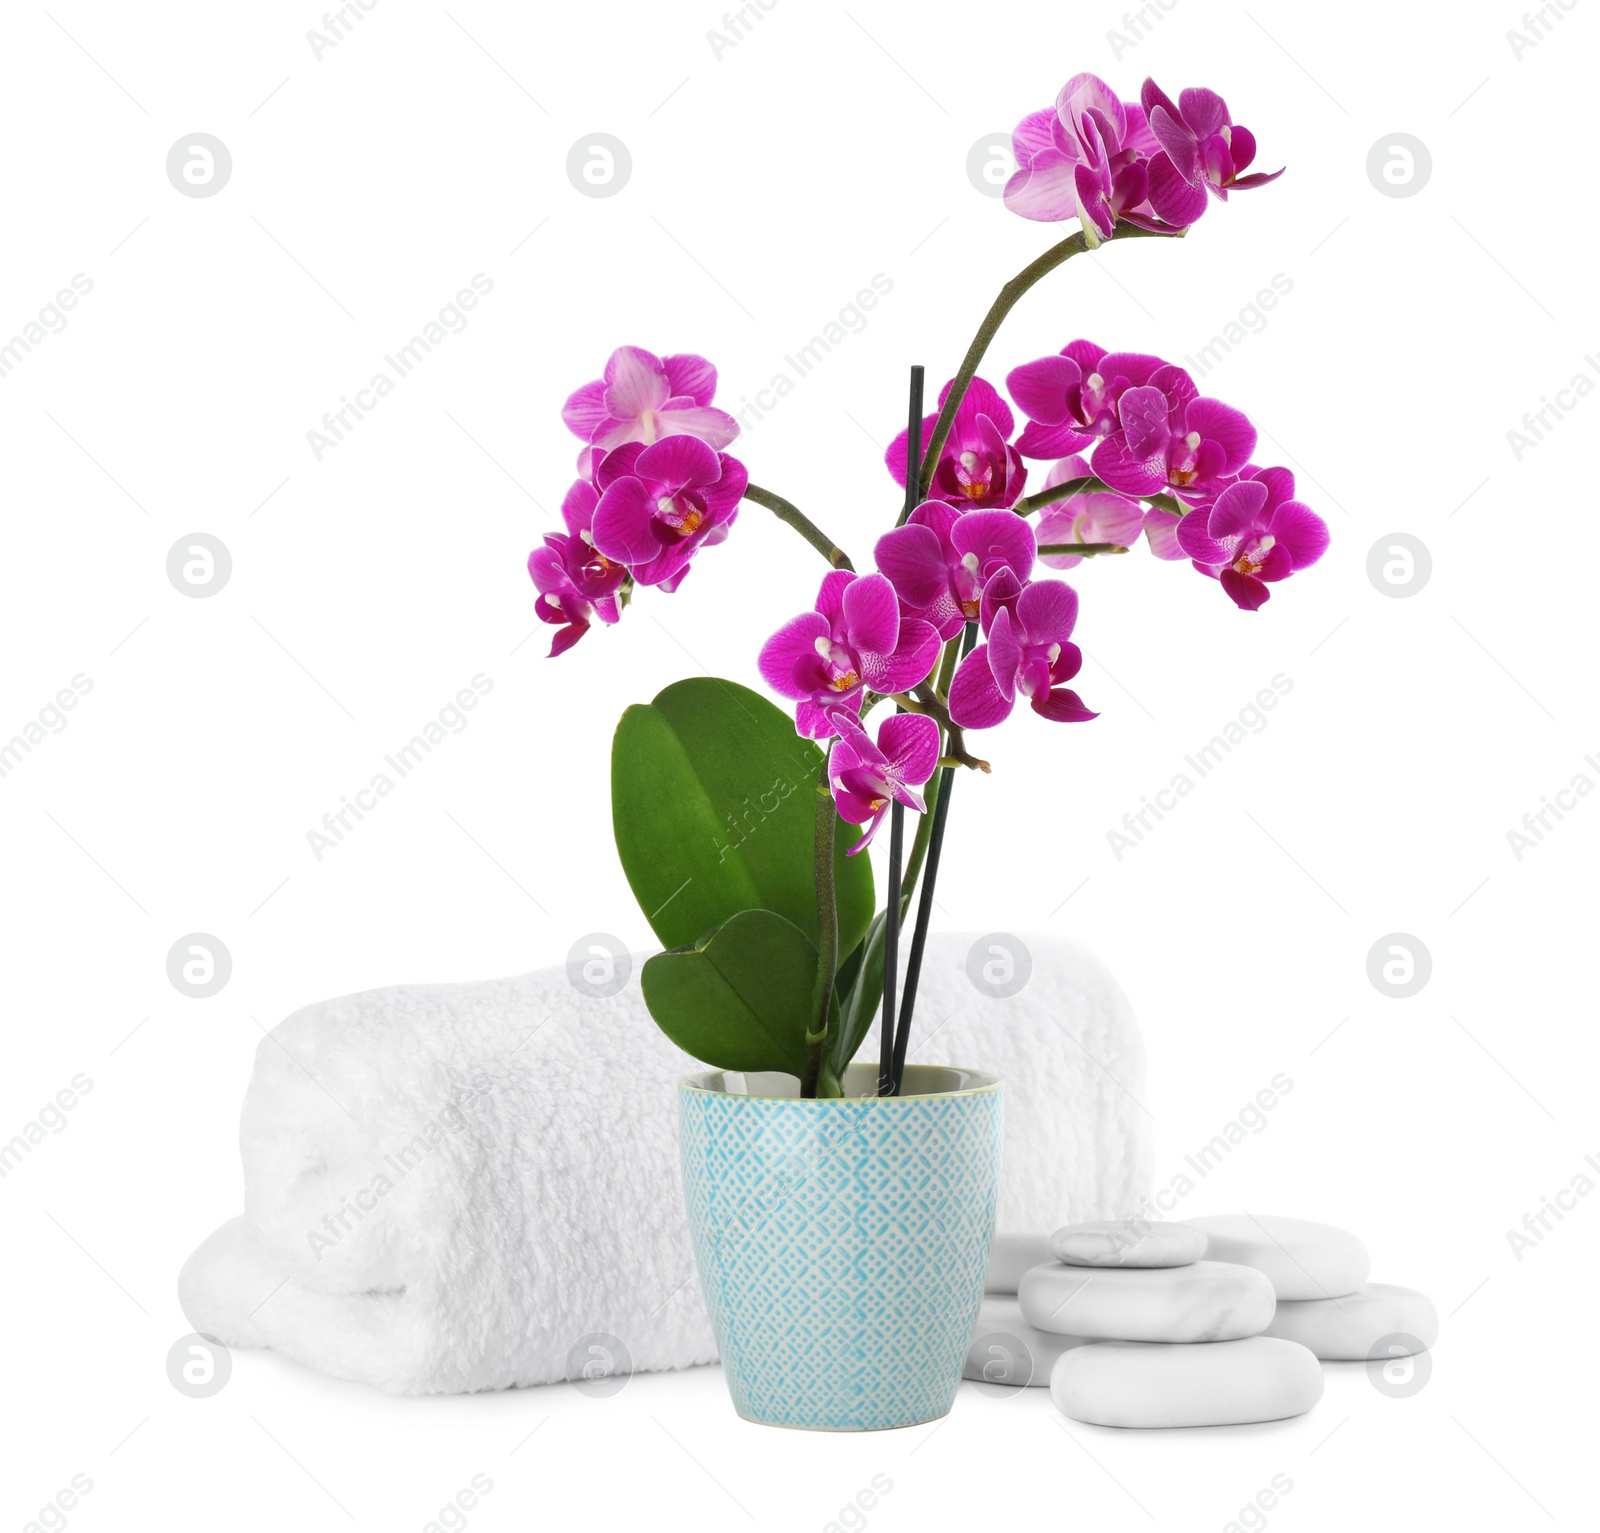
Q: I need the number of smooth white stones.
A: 7